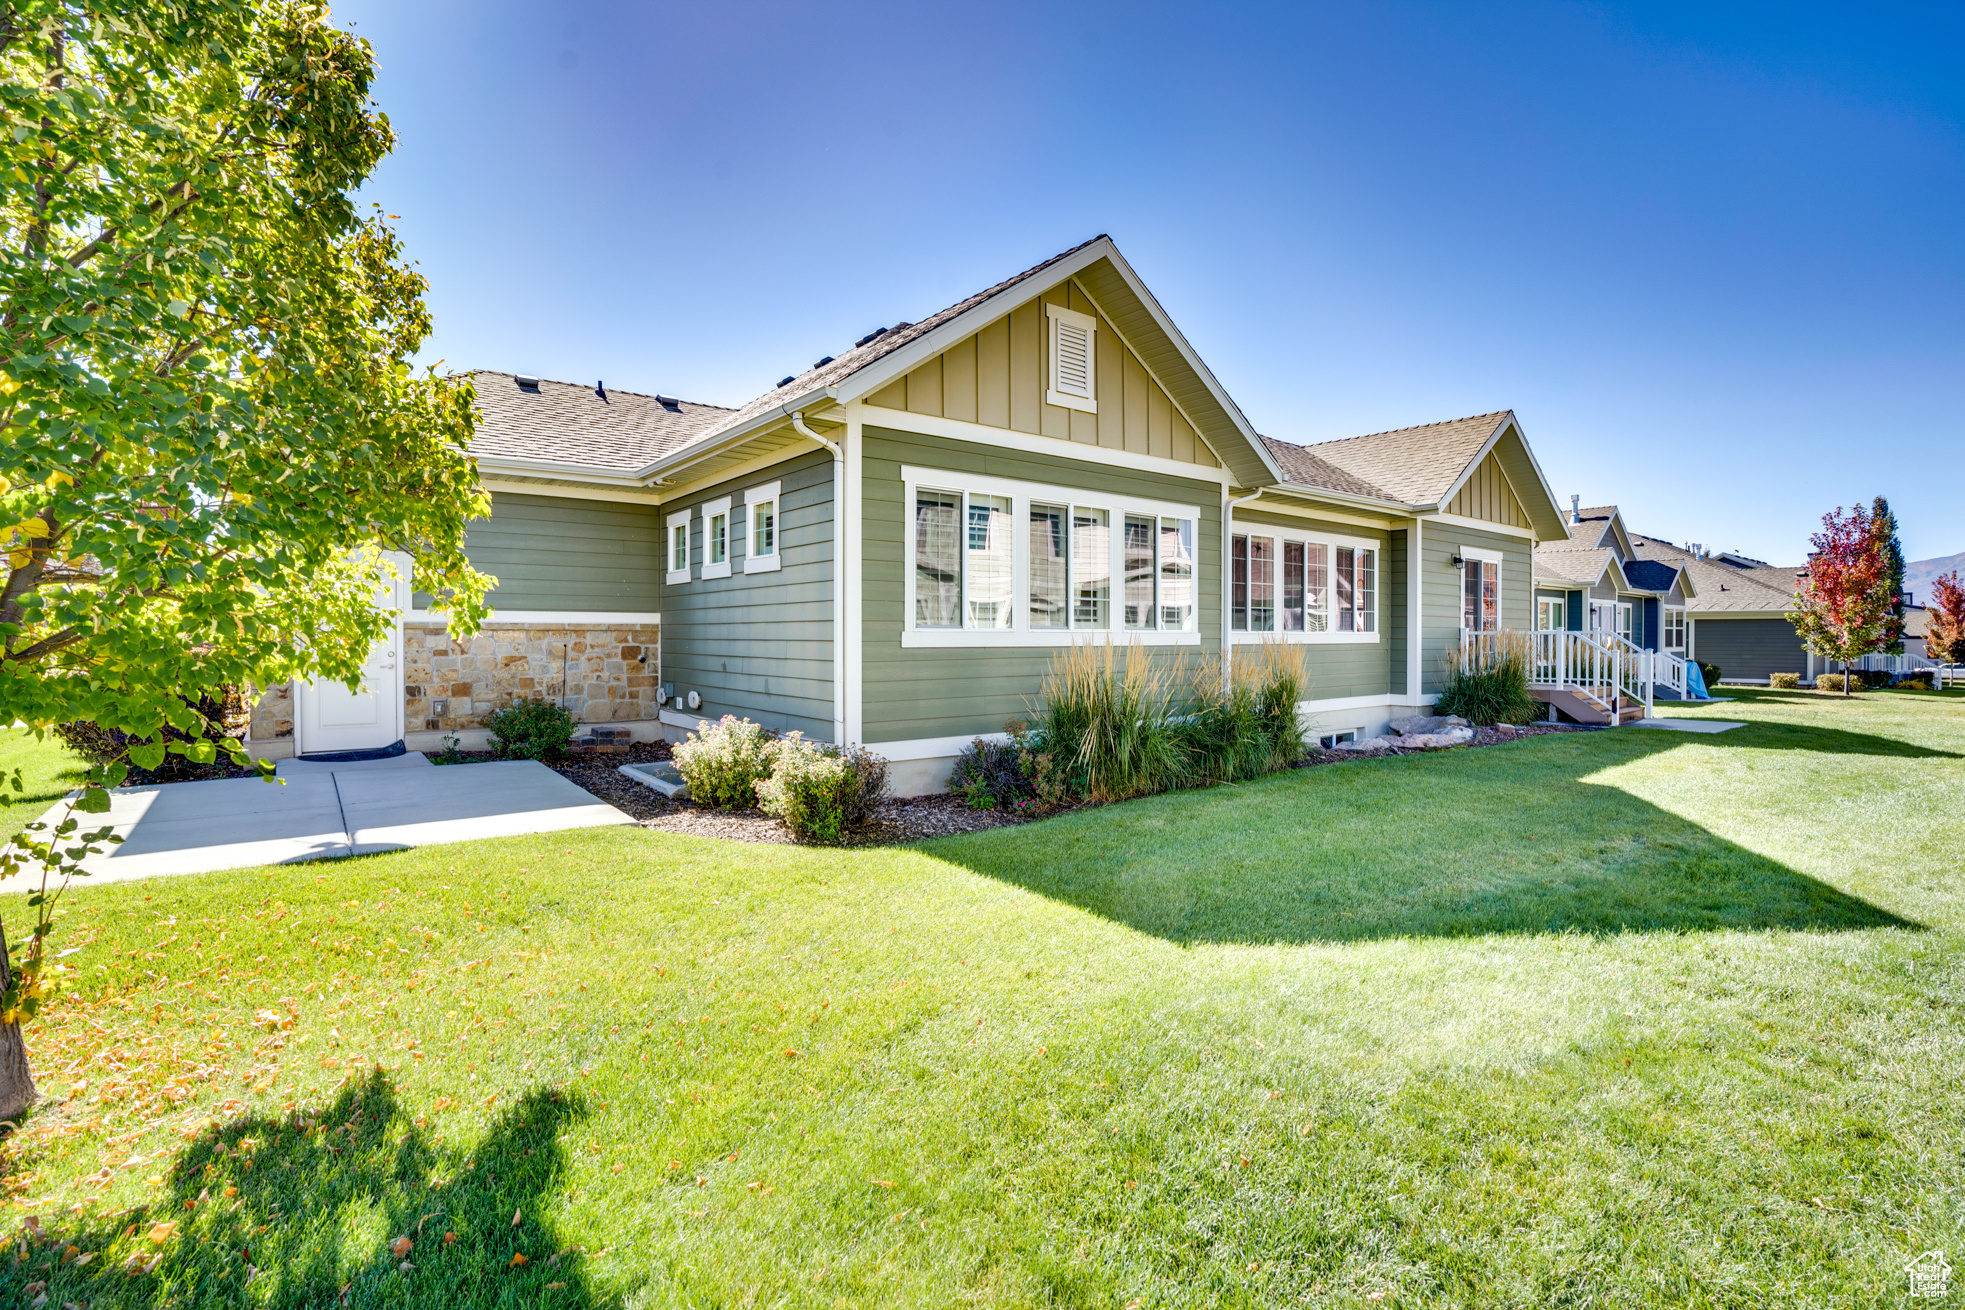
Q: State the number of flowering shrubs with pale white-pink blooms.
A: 2